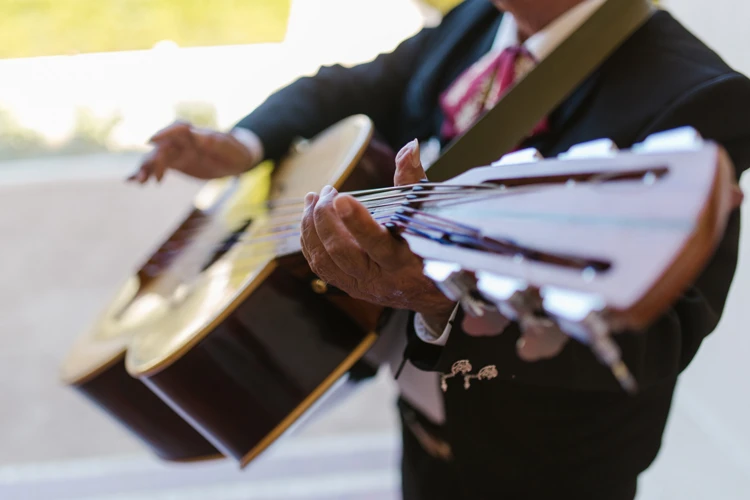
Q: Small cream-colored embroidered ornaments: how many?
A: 2